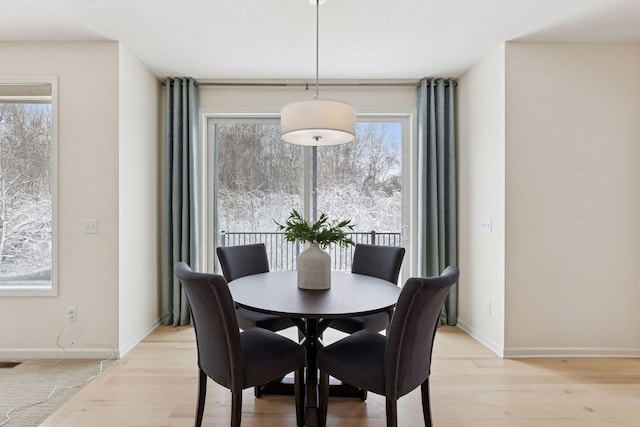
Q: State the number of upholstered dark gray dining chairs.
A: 4